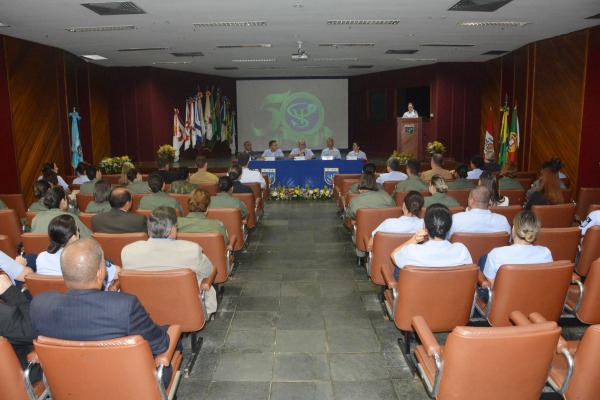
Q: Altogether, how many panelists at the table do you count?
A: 5